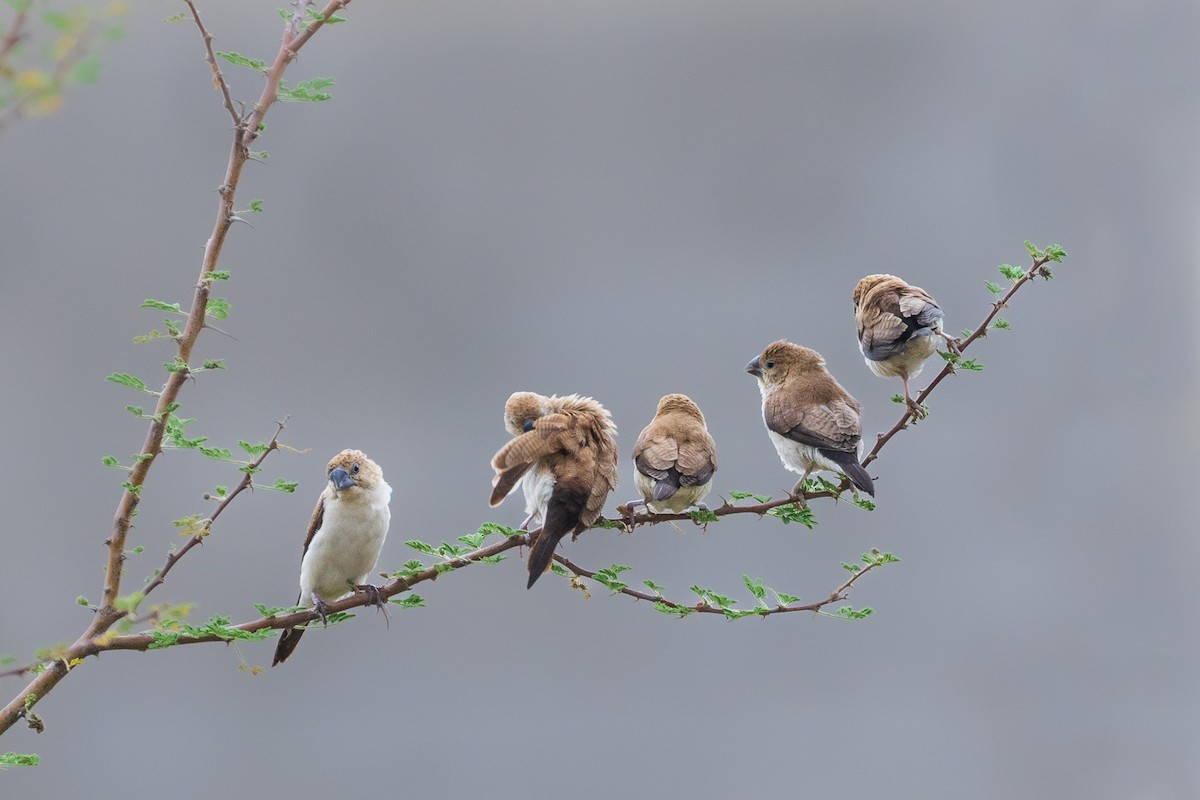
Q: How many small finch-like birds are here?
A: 5